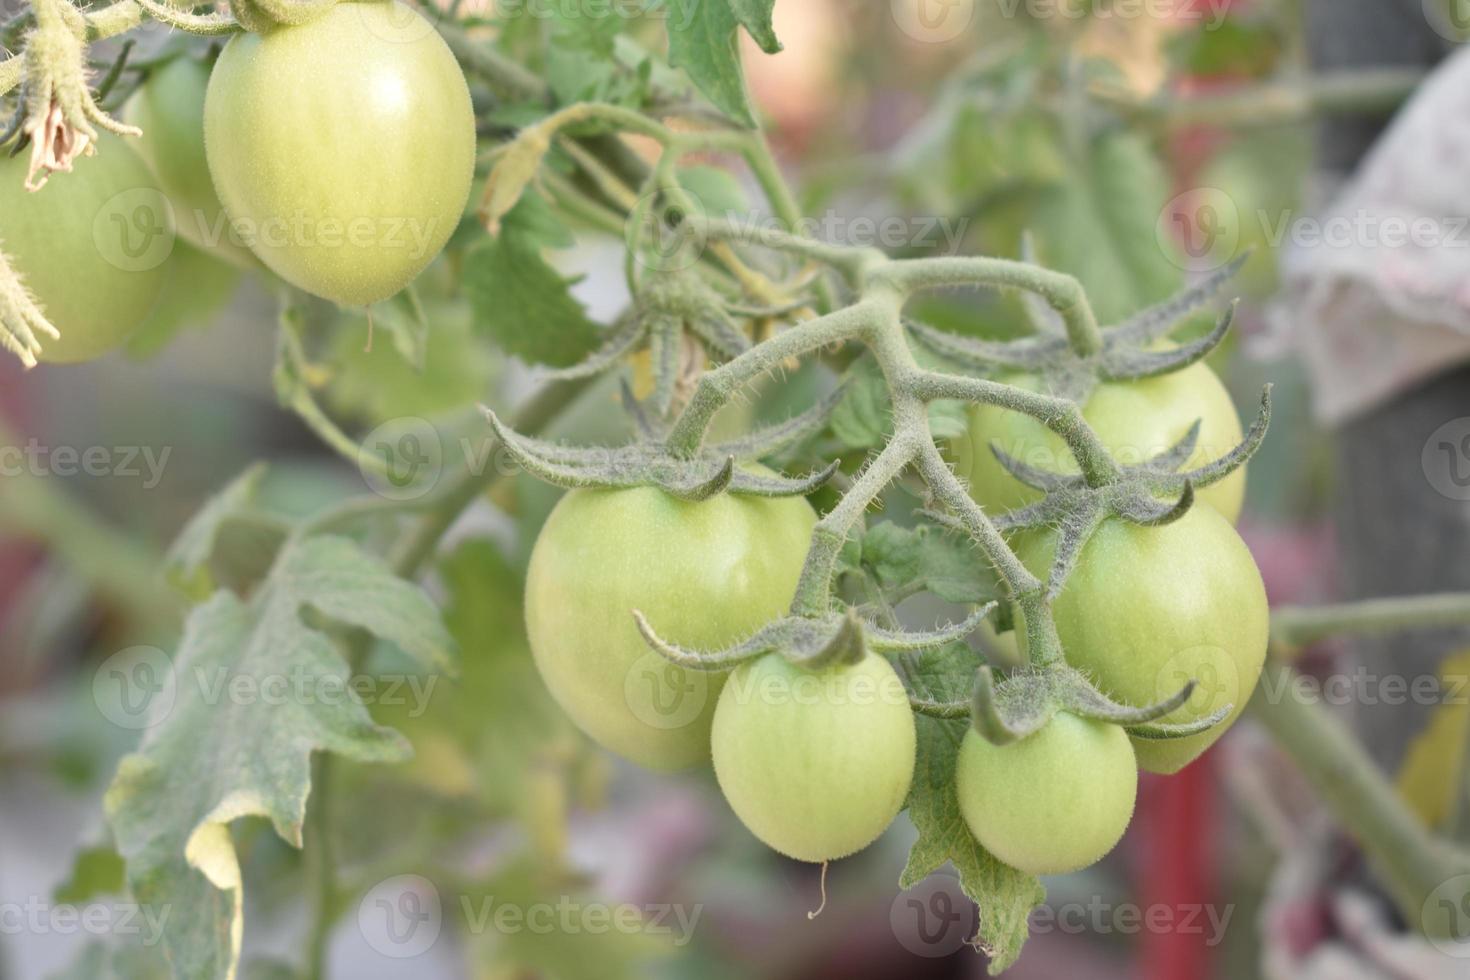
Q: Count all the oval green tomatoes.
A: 8